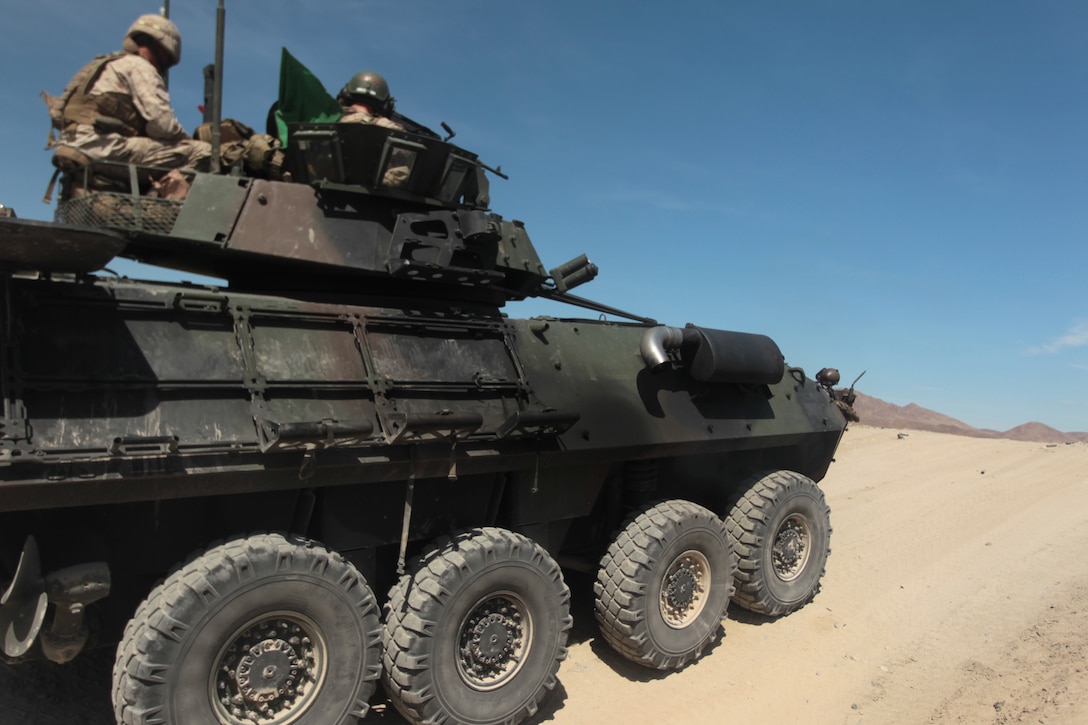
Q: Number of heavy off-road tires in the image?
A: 4